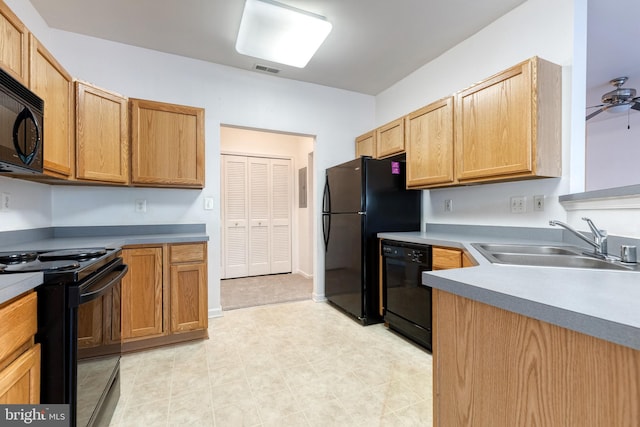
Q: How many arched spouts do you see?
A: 1